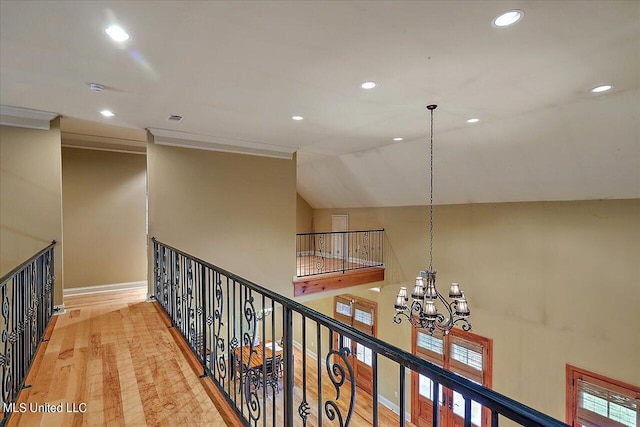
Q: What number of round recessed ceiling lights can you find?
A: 8